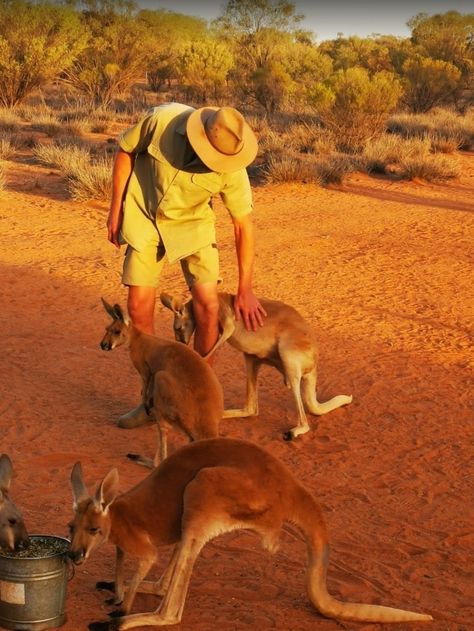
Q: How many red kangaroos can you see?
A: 4